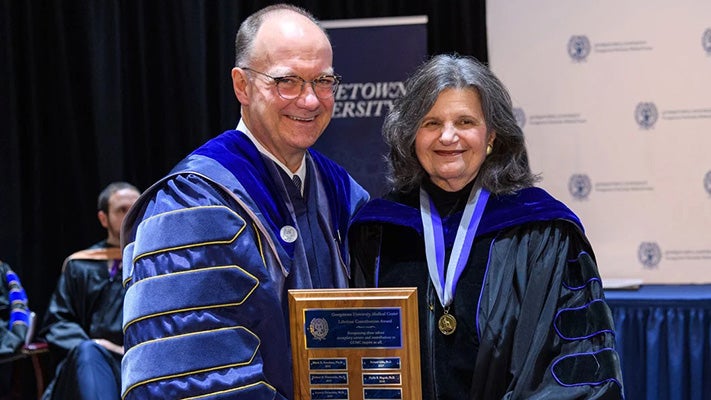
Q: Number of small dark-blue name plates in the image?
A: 6